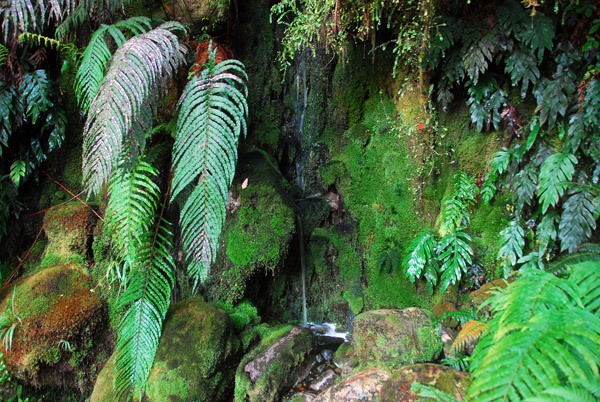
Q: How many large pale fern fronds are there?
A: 2